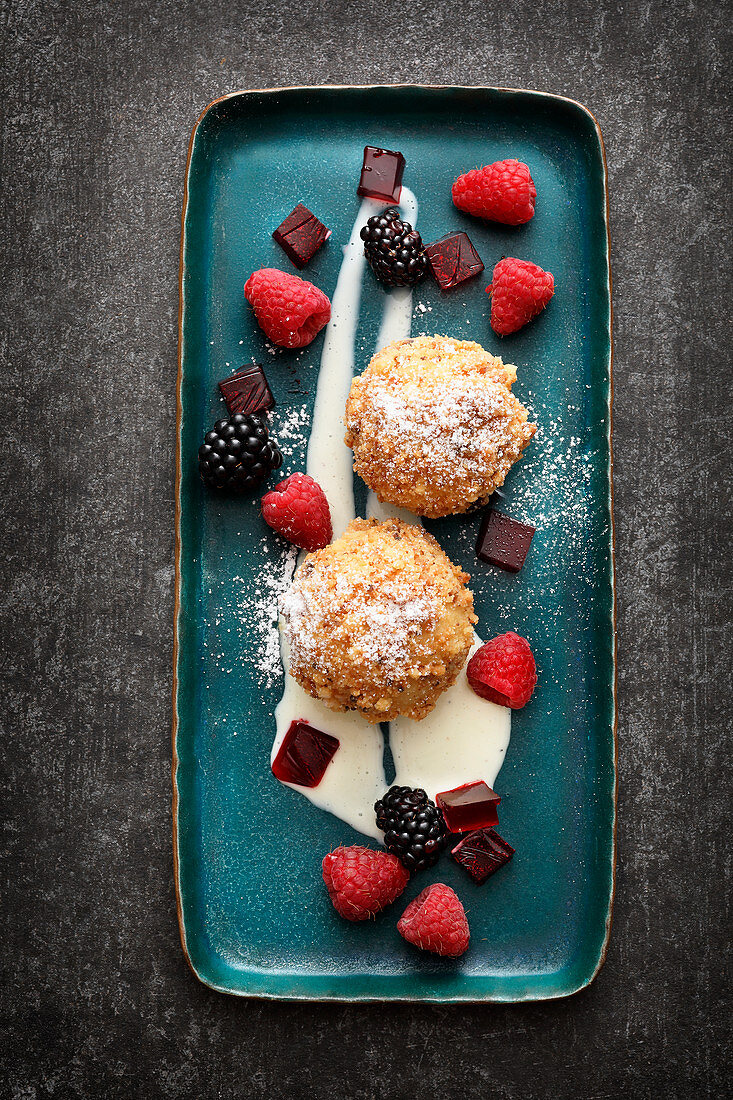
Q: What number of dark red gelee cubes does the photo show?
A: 8